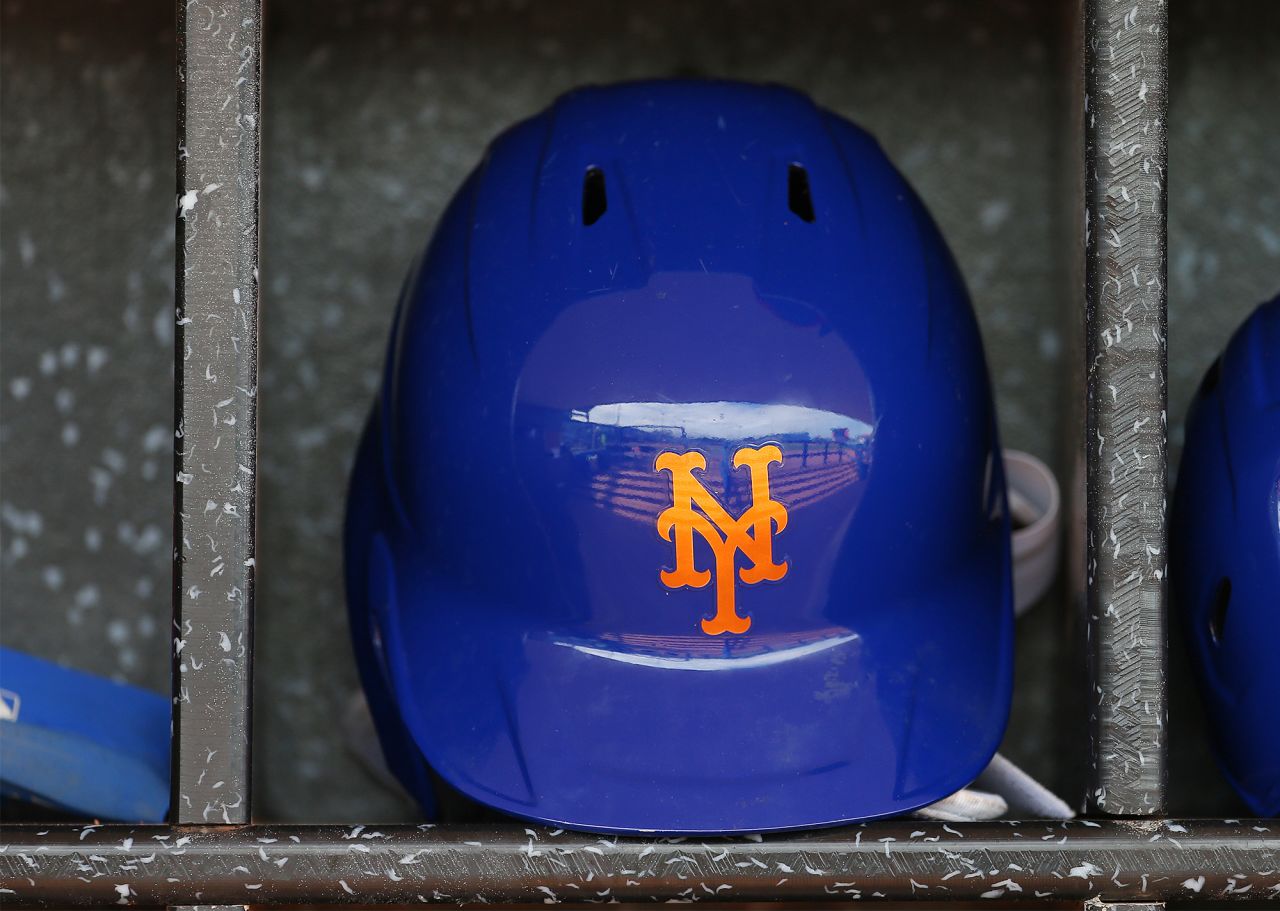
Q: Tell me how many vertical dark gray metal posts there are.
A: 2